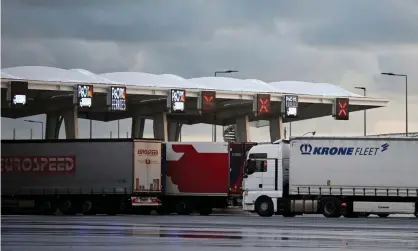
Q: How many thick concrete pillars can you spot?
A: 7